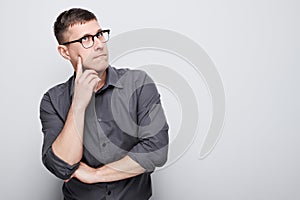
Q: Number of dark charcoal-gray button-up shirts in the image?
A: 1